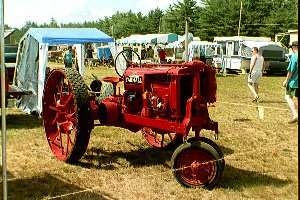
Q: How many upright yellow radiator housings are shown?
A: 0